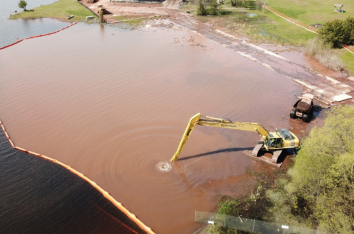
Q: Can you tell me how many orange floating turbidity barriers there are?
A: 2